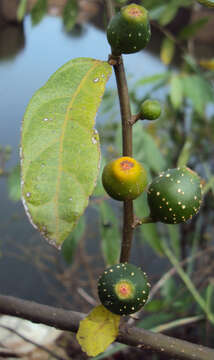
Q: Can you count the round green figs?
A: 5